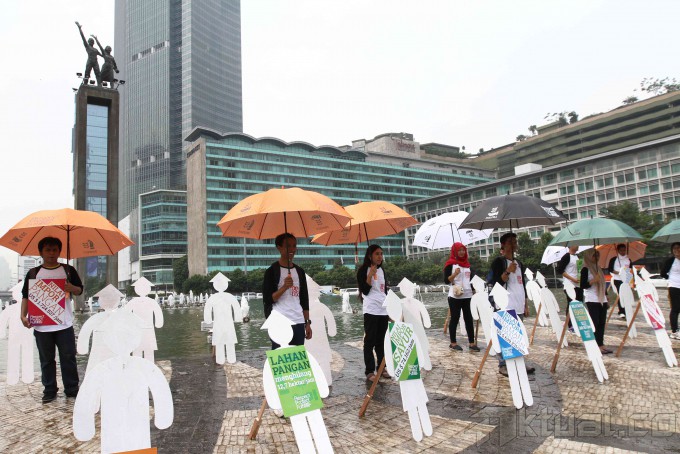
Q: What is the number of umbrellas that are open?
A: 9